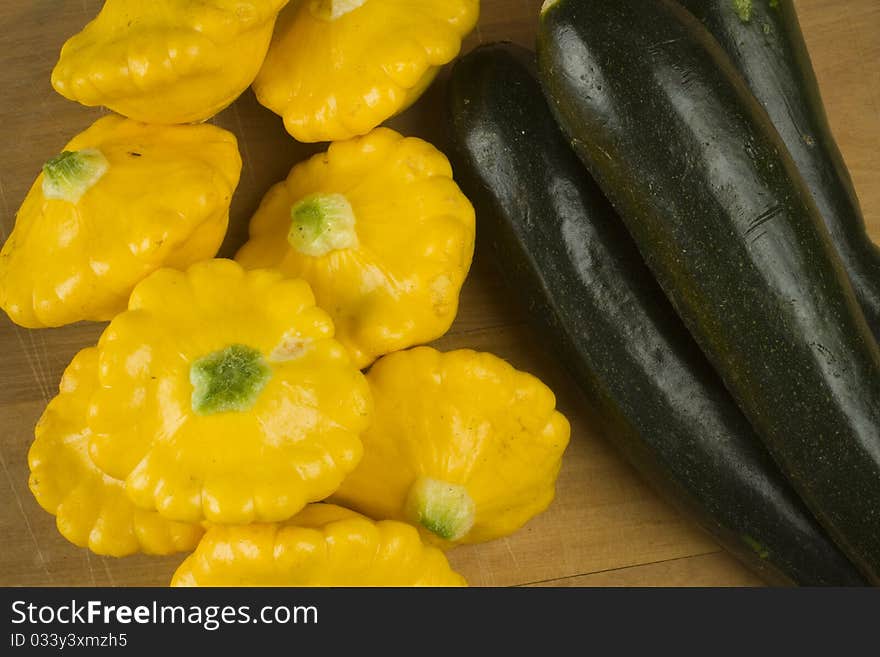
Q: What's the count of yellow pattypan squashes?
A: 8